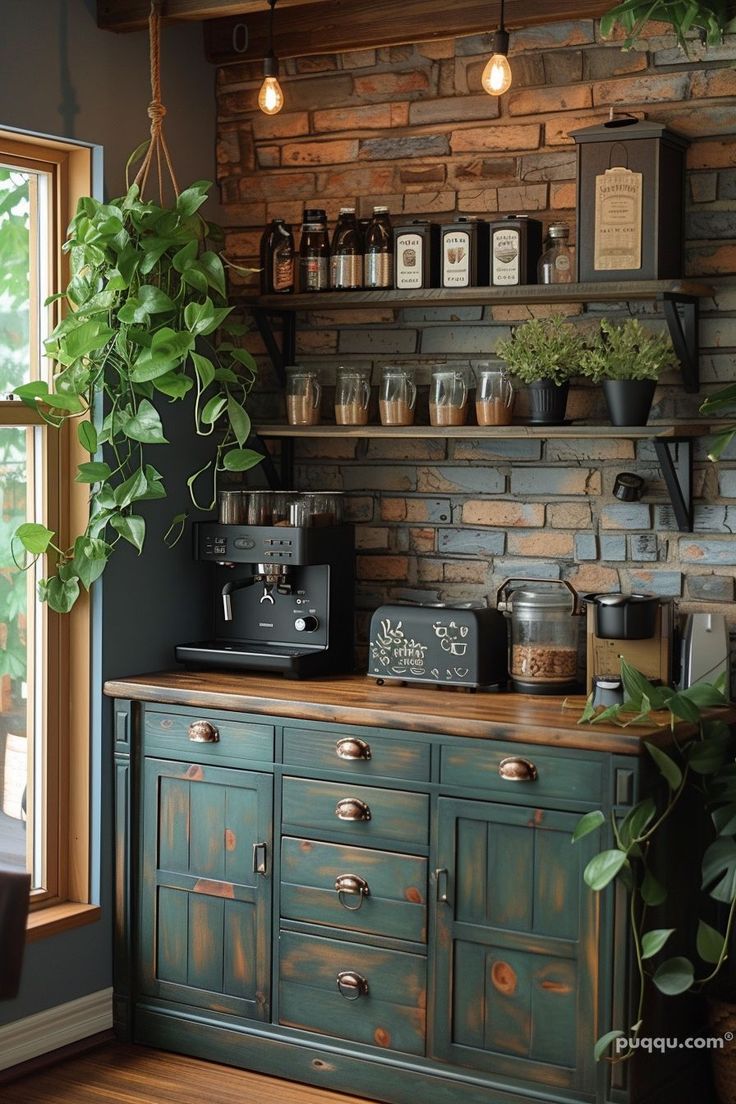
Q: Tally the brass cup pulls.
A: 6